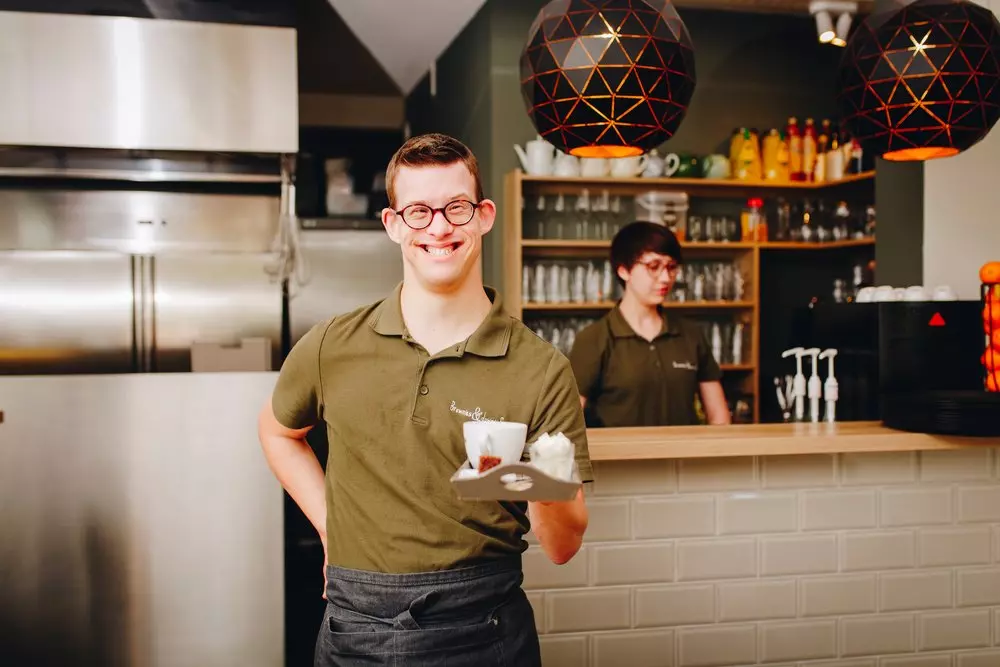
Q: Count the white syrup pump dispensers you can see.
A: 3